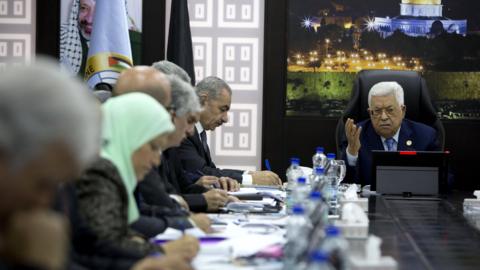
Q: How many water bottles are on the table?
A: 9